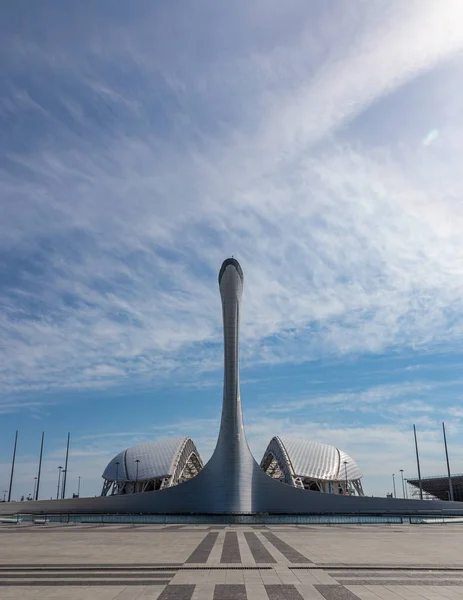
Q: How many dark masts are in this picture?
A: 5